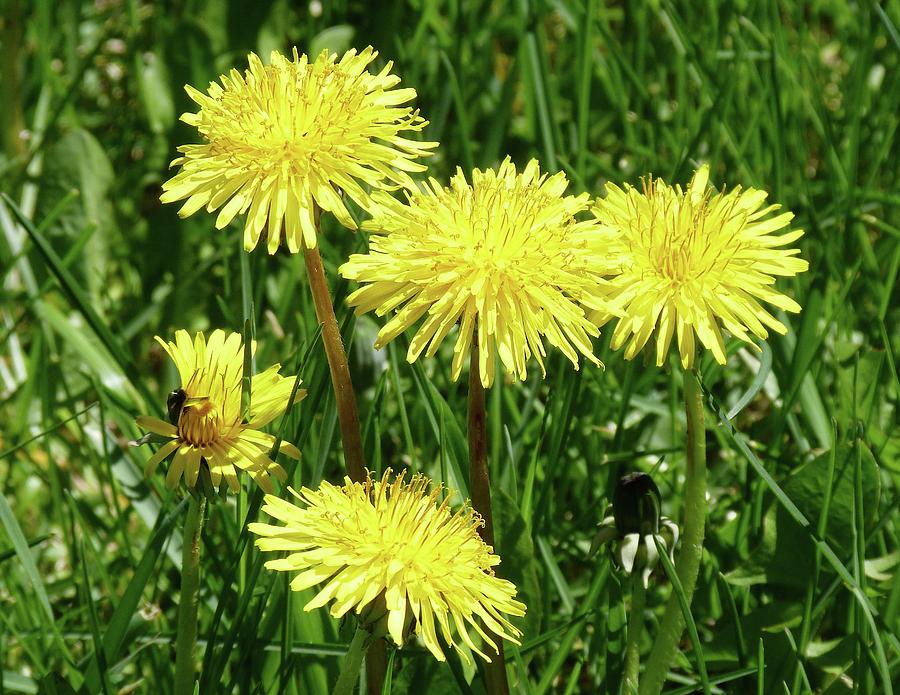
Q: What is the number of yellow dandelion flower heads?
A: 5